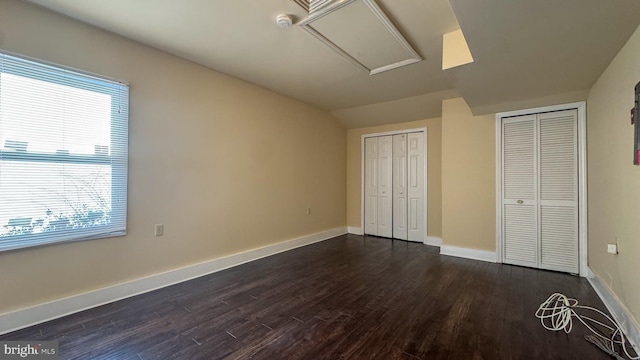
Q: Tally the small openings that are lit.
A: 1